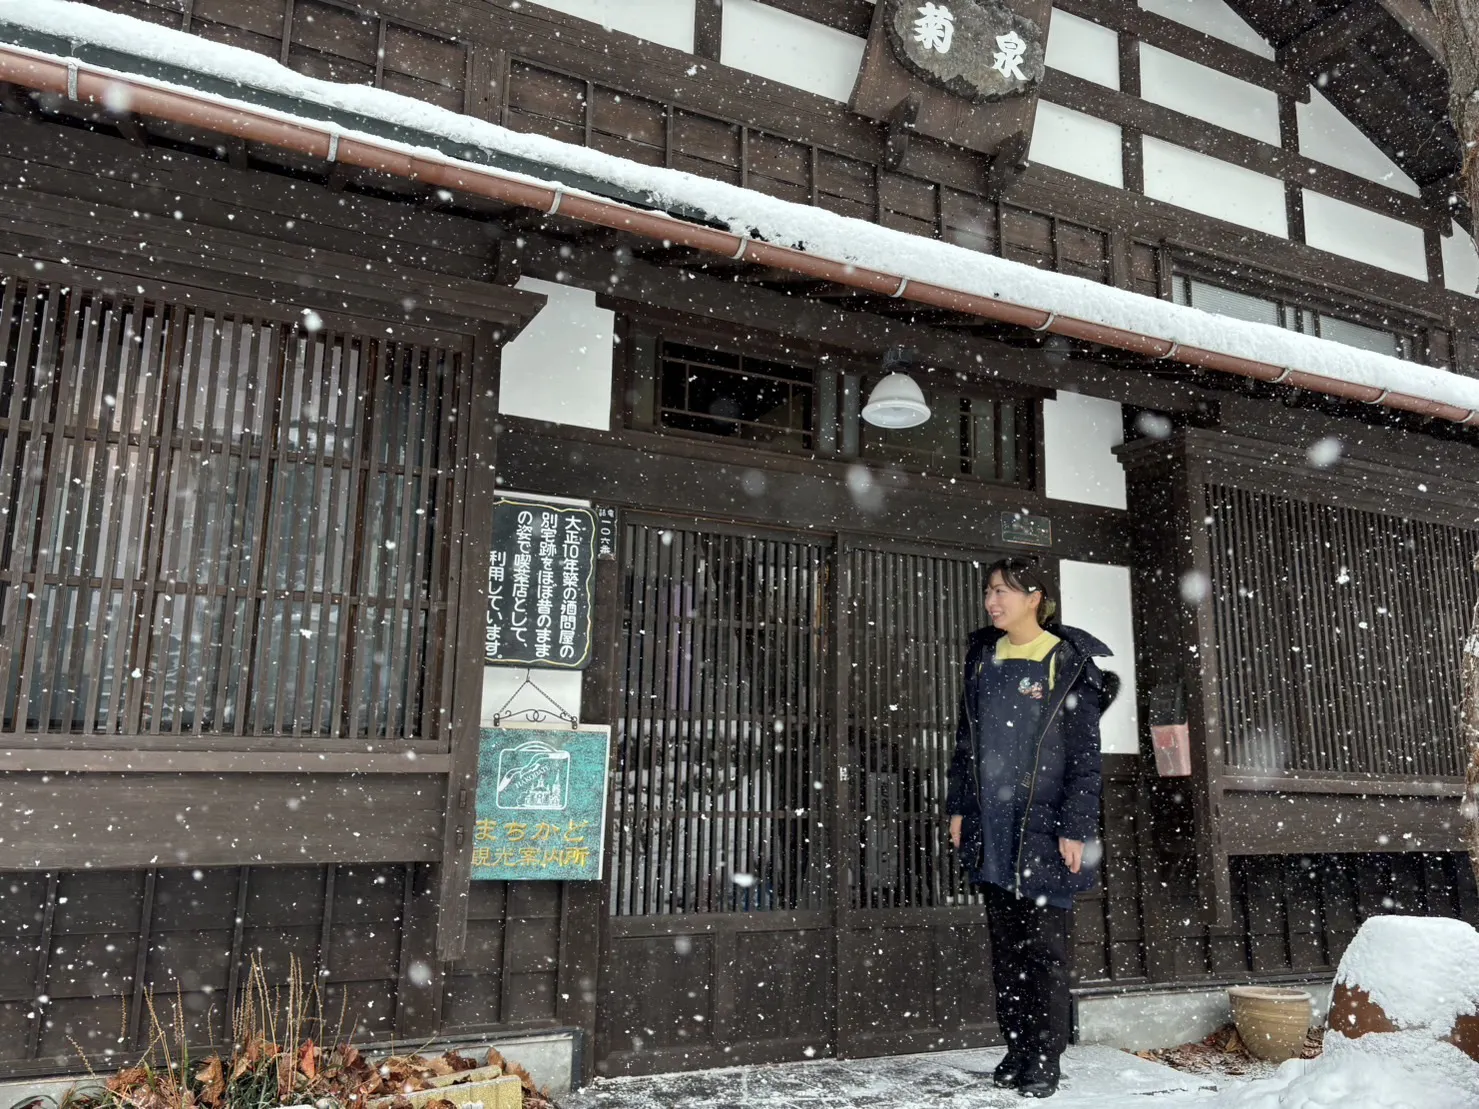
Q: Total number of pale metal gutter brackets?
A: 10